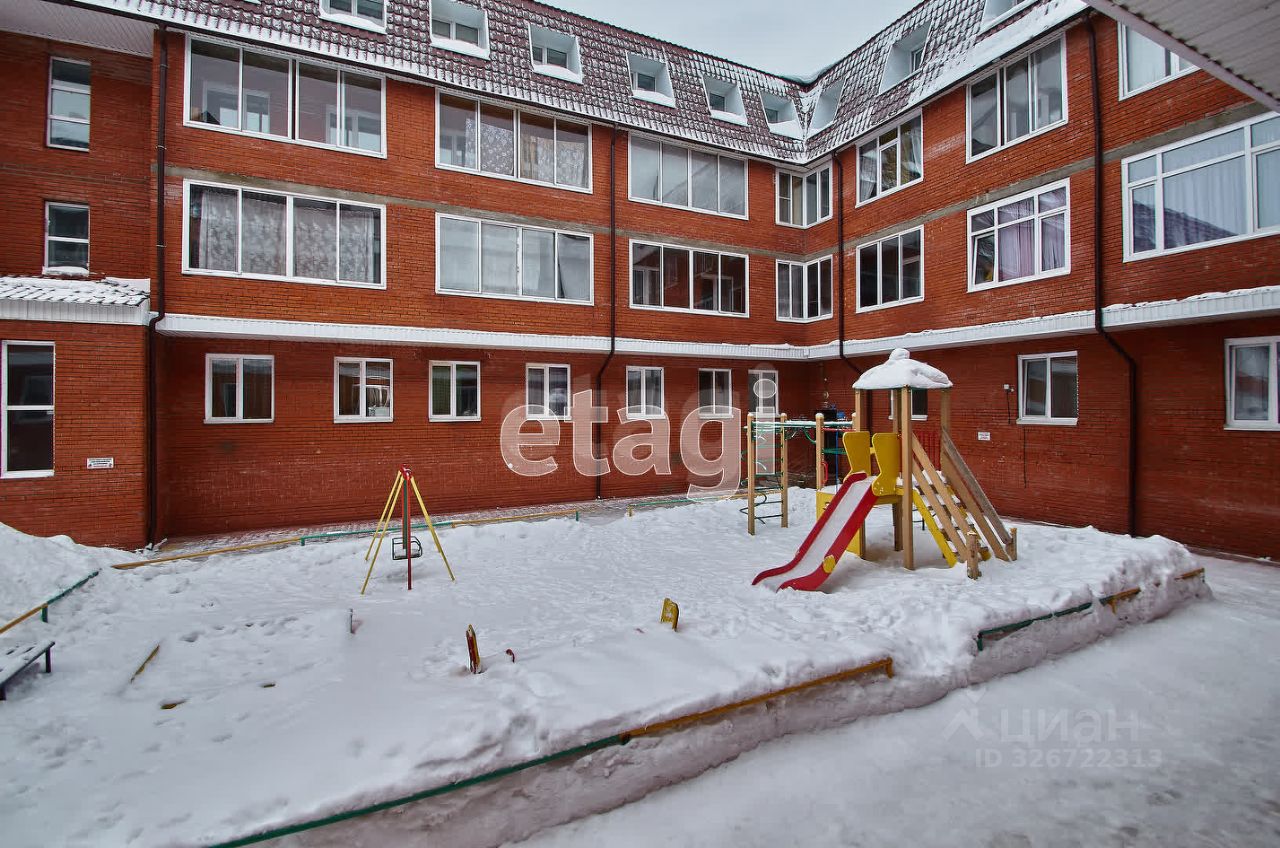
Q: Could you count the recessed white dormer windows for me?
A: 9